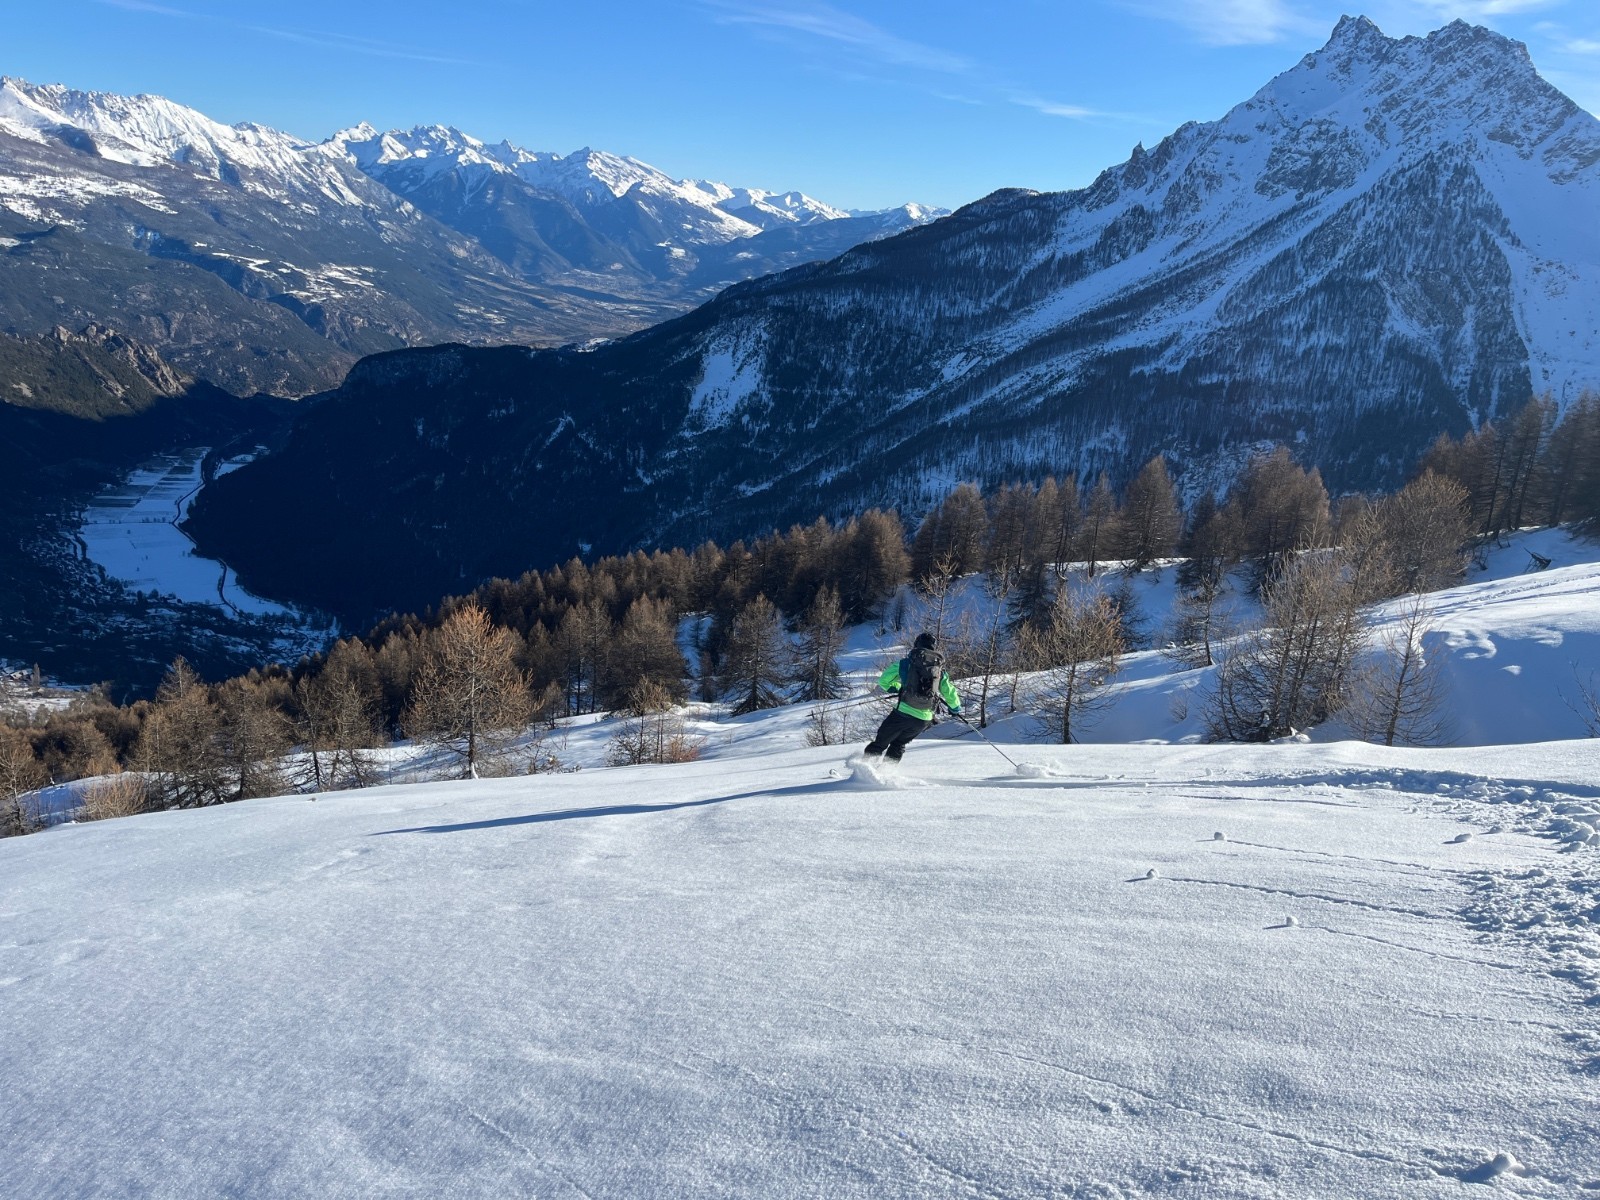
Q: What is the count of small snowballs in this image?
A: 5